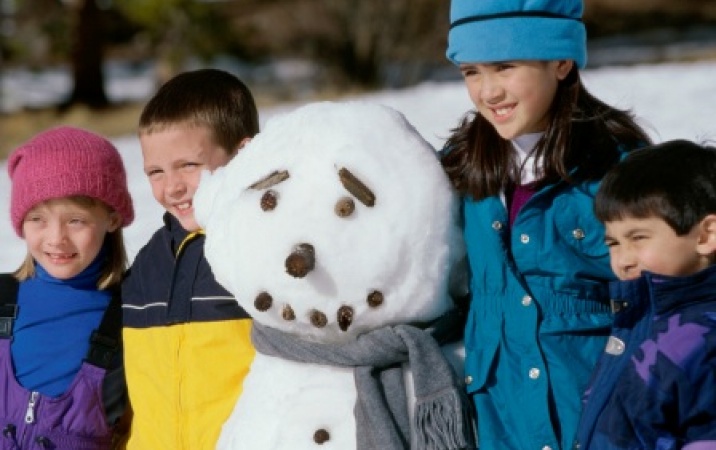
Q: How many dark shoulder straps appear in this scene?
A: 2